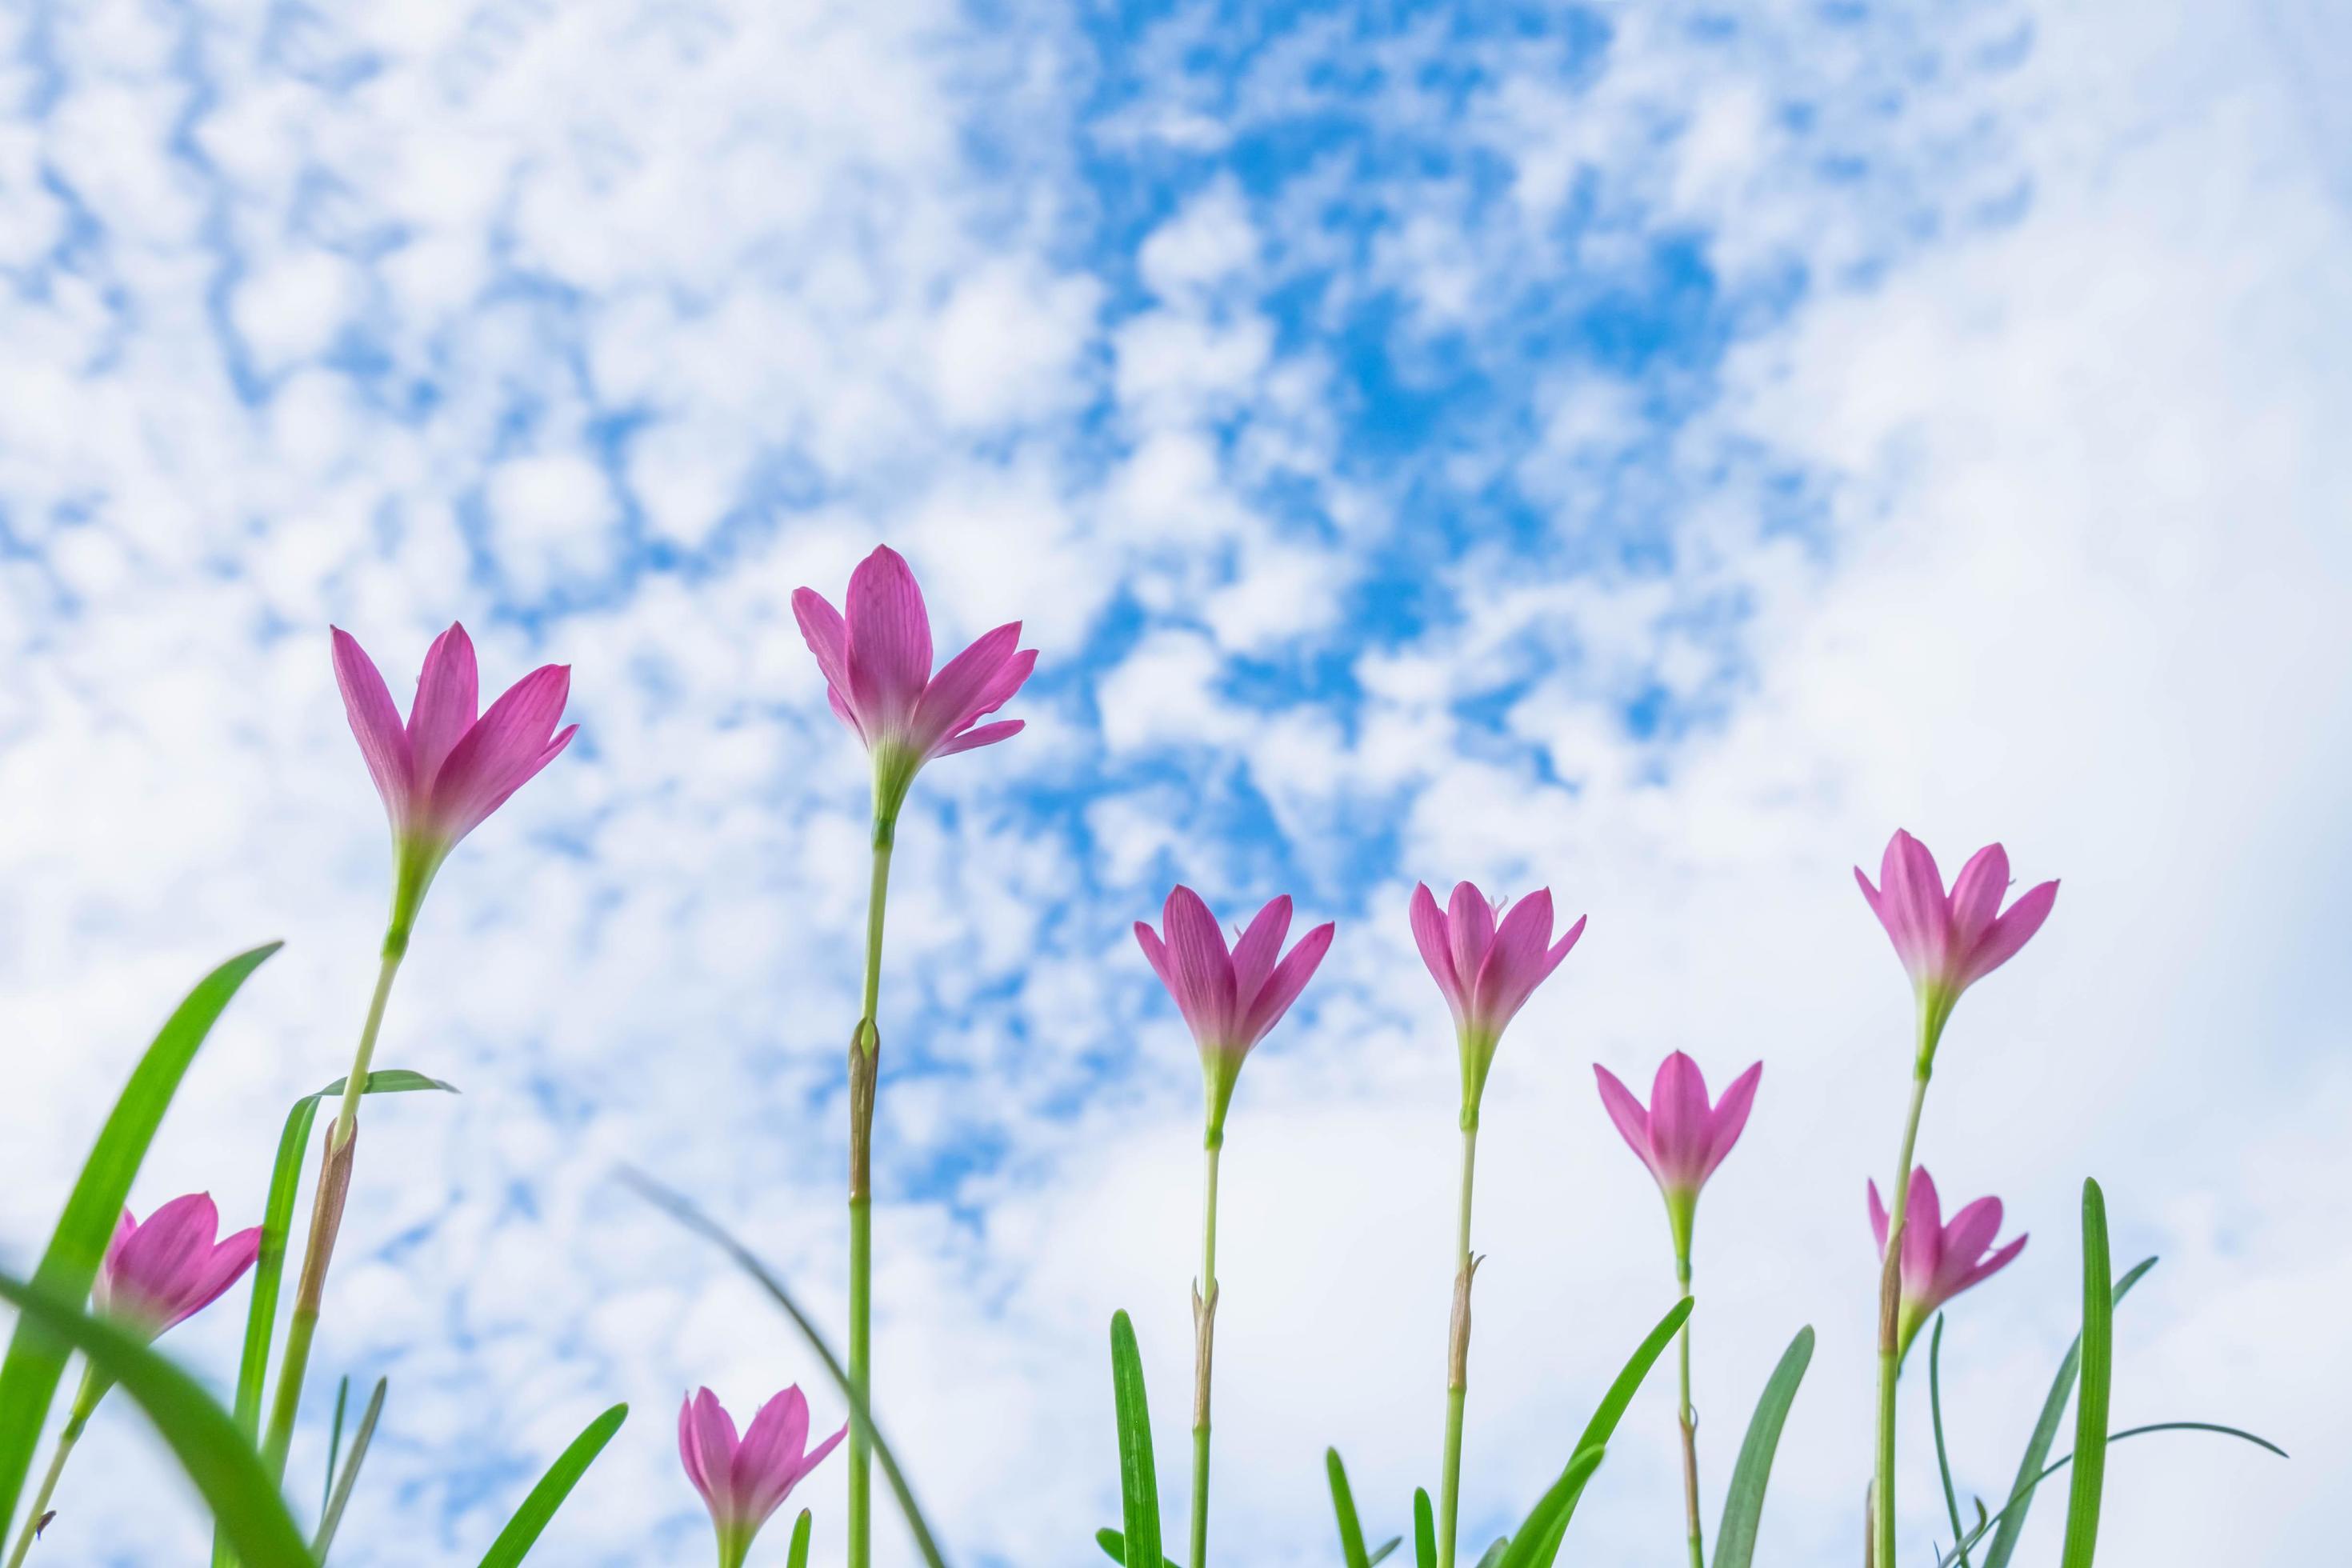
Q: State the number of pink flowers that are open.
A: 9